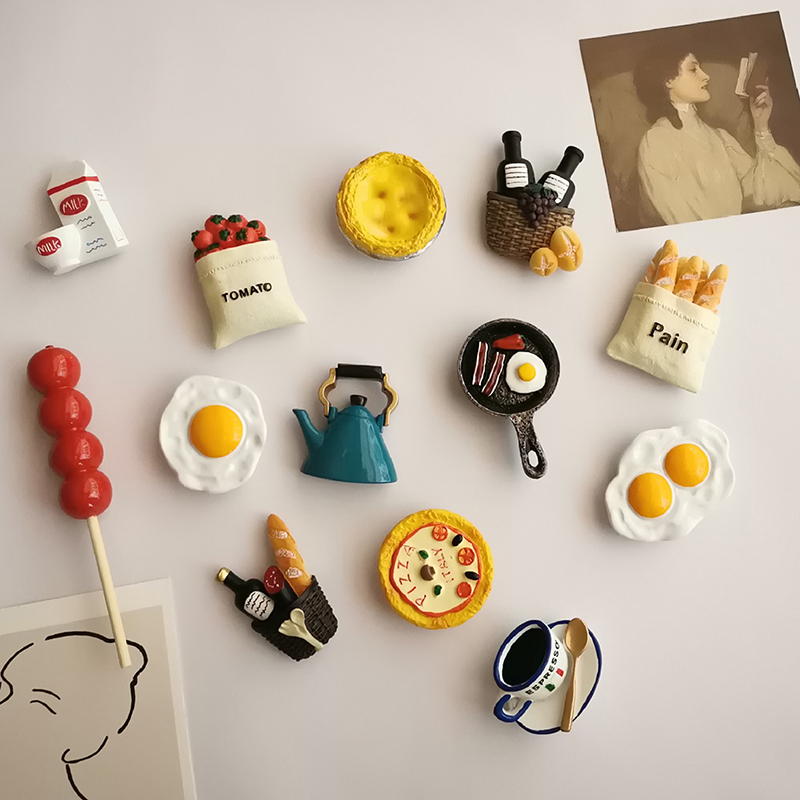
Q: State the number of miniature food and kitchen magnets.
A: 13